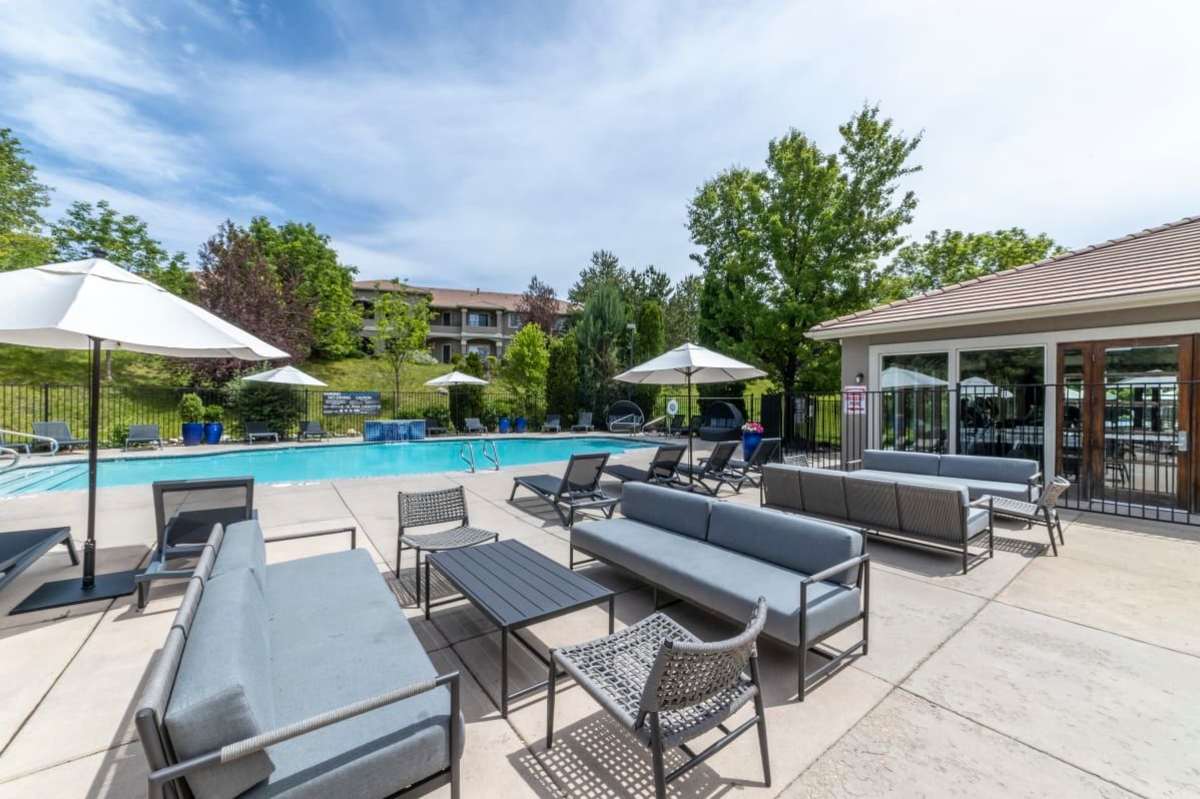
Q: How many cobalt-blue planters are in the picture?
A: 5